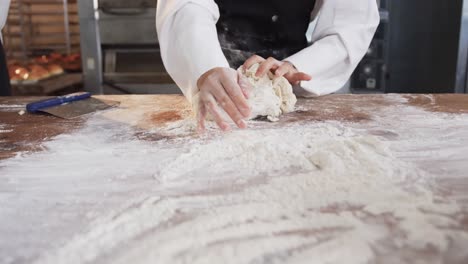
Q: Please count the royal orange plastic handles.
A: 0